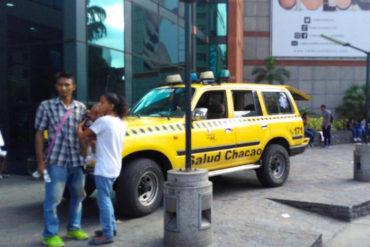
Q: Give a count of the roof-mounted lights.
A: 4